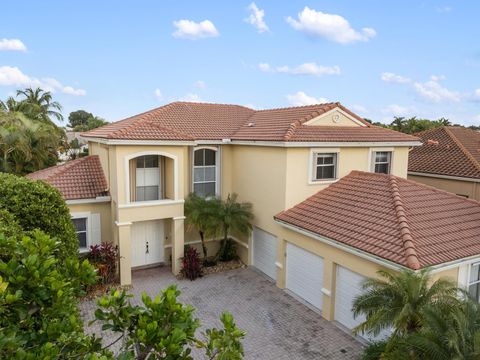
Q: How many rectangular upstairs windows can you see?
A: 2